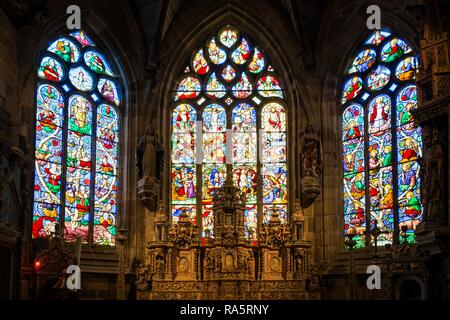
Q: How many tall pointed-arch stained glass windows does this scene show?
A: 3